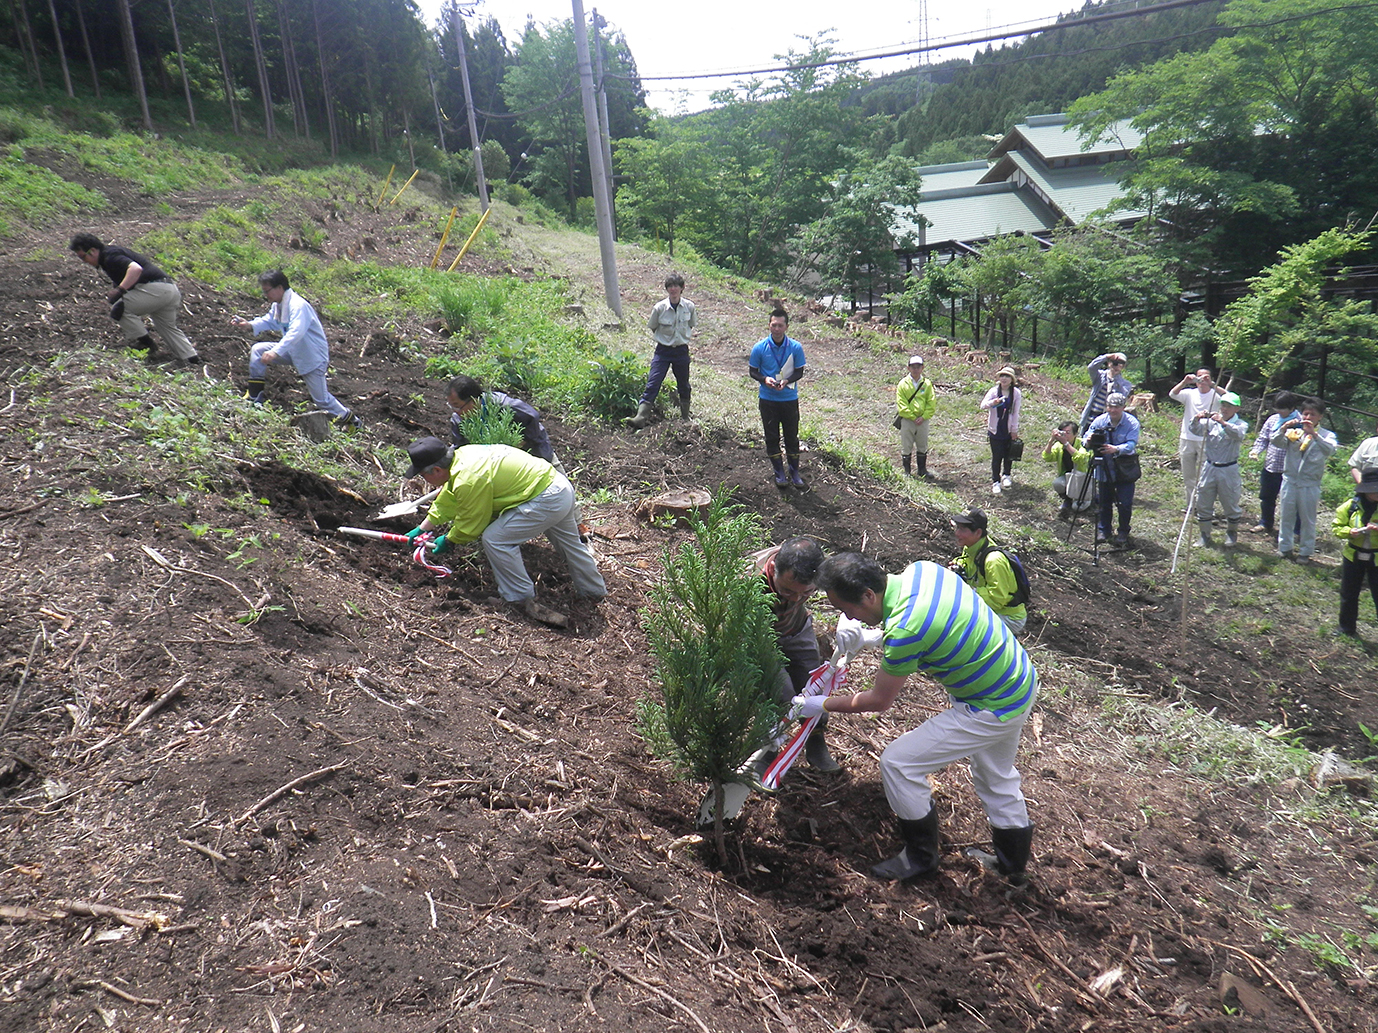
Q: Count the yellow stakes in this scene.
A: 4